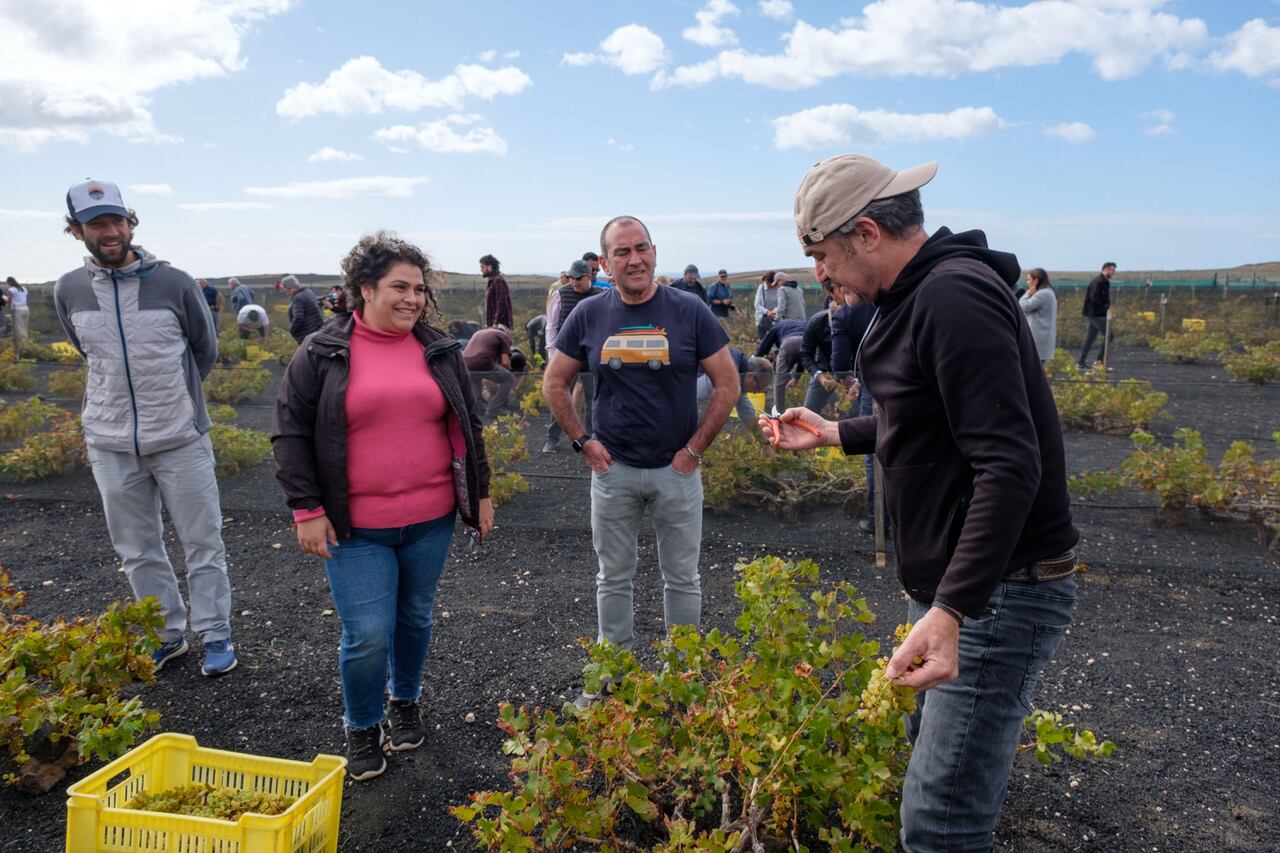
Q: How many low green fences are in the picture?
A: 1